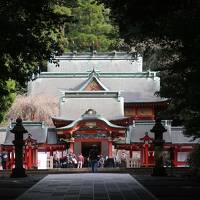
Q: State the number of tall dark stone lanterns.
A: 2